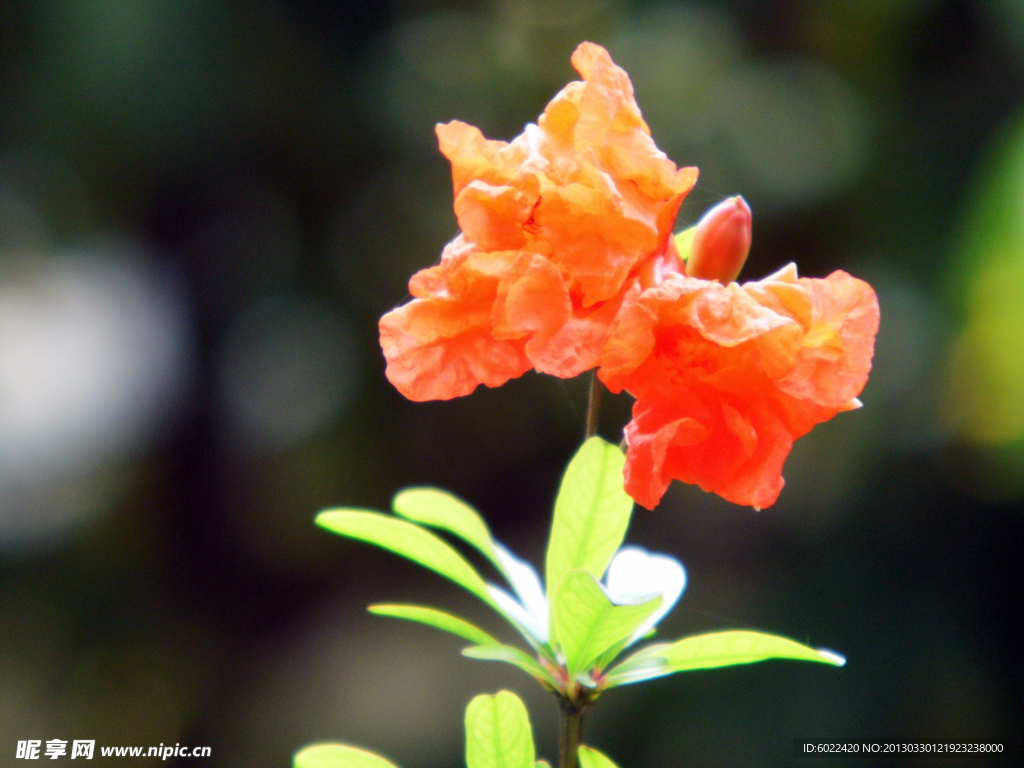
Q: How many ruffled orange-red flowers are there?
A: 2